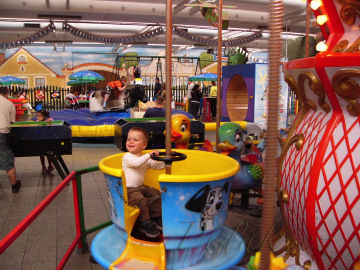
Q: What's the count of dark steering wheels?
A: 1